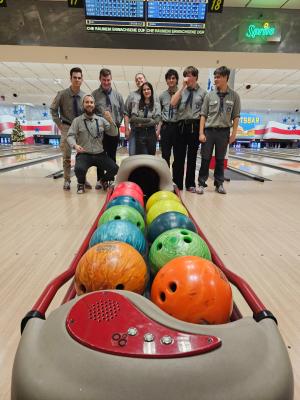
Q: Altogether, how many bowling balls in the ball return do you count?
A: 11